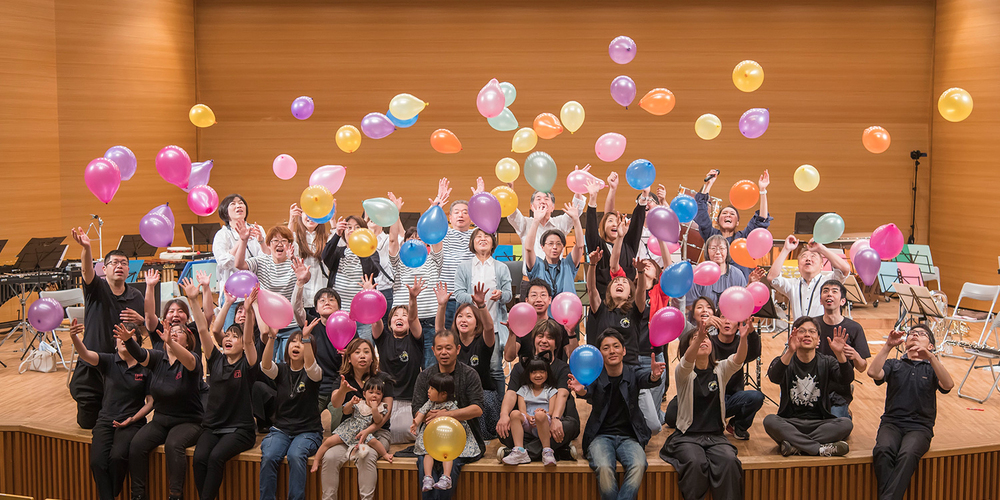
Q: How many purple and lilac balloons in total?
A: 14